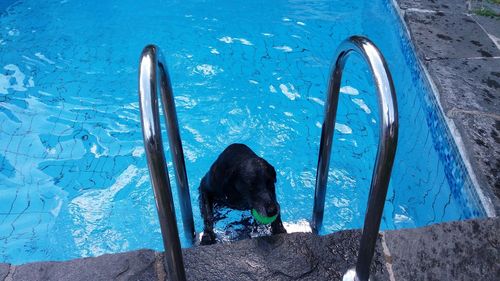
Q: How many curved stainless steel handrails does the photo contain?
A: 2